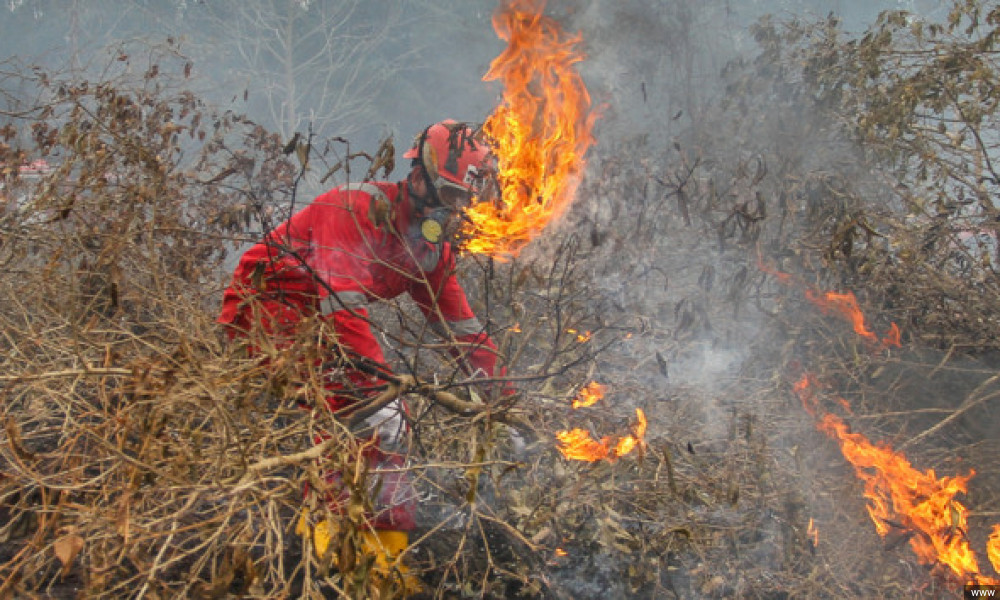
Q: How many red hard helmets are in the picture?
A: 1